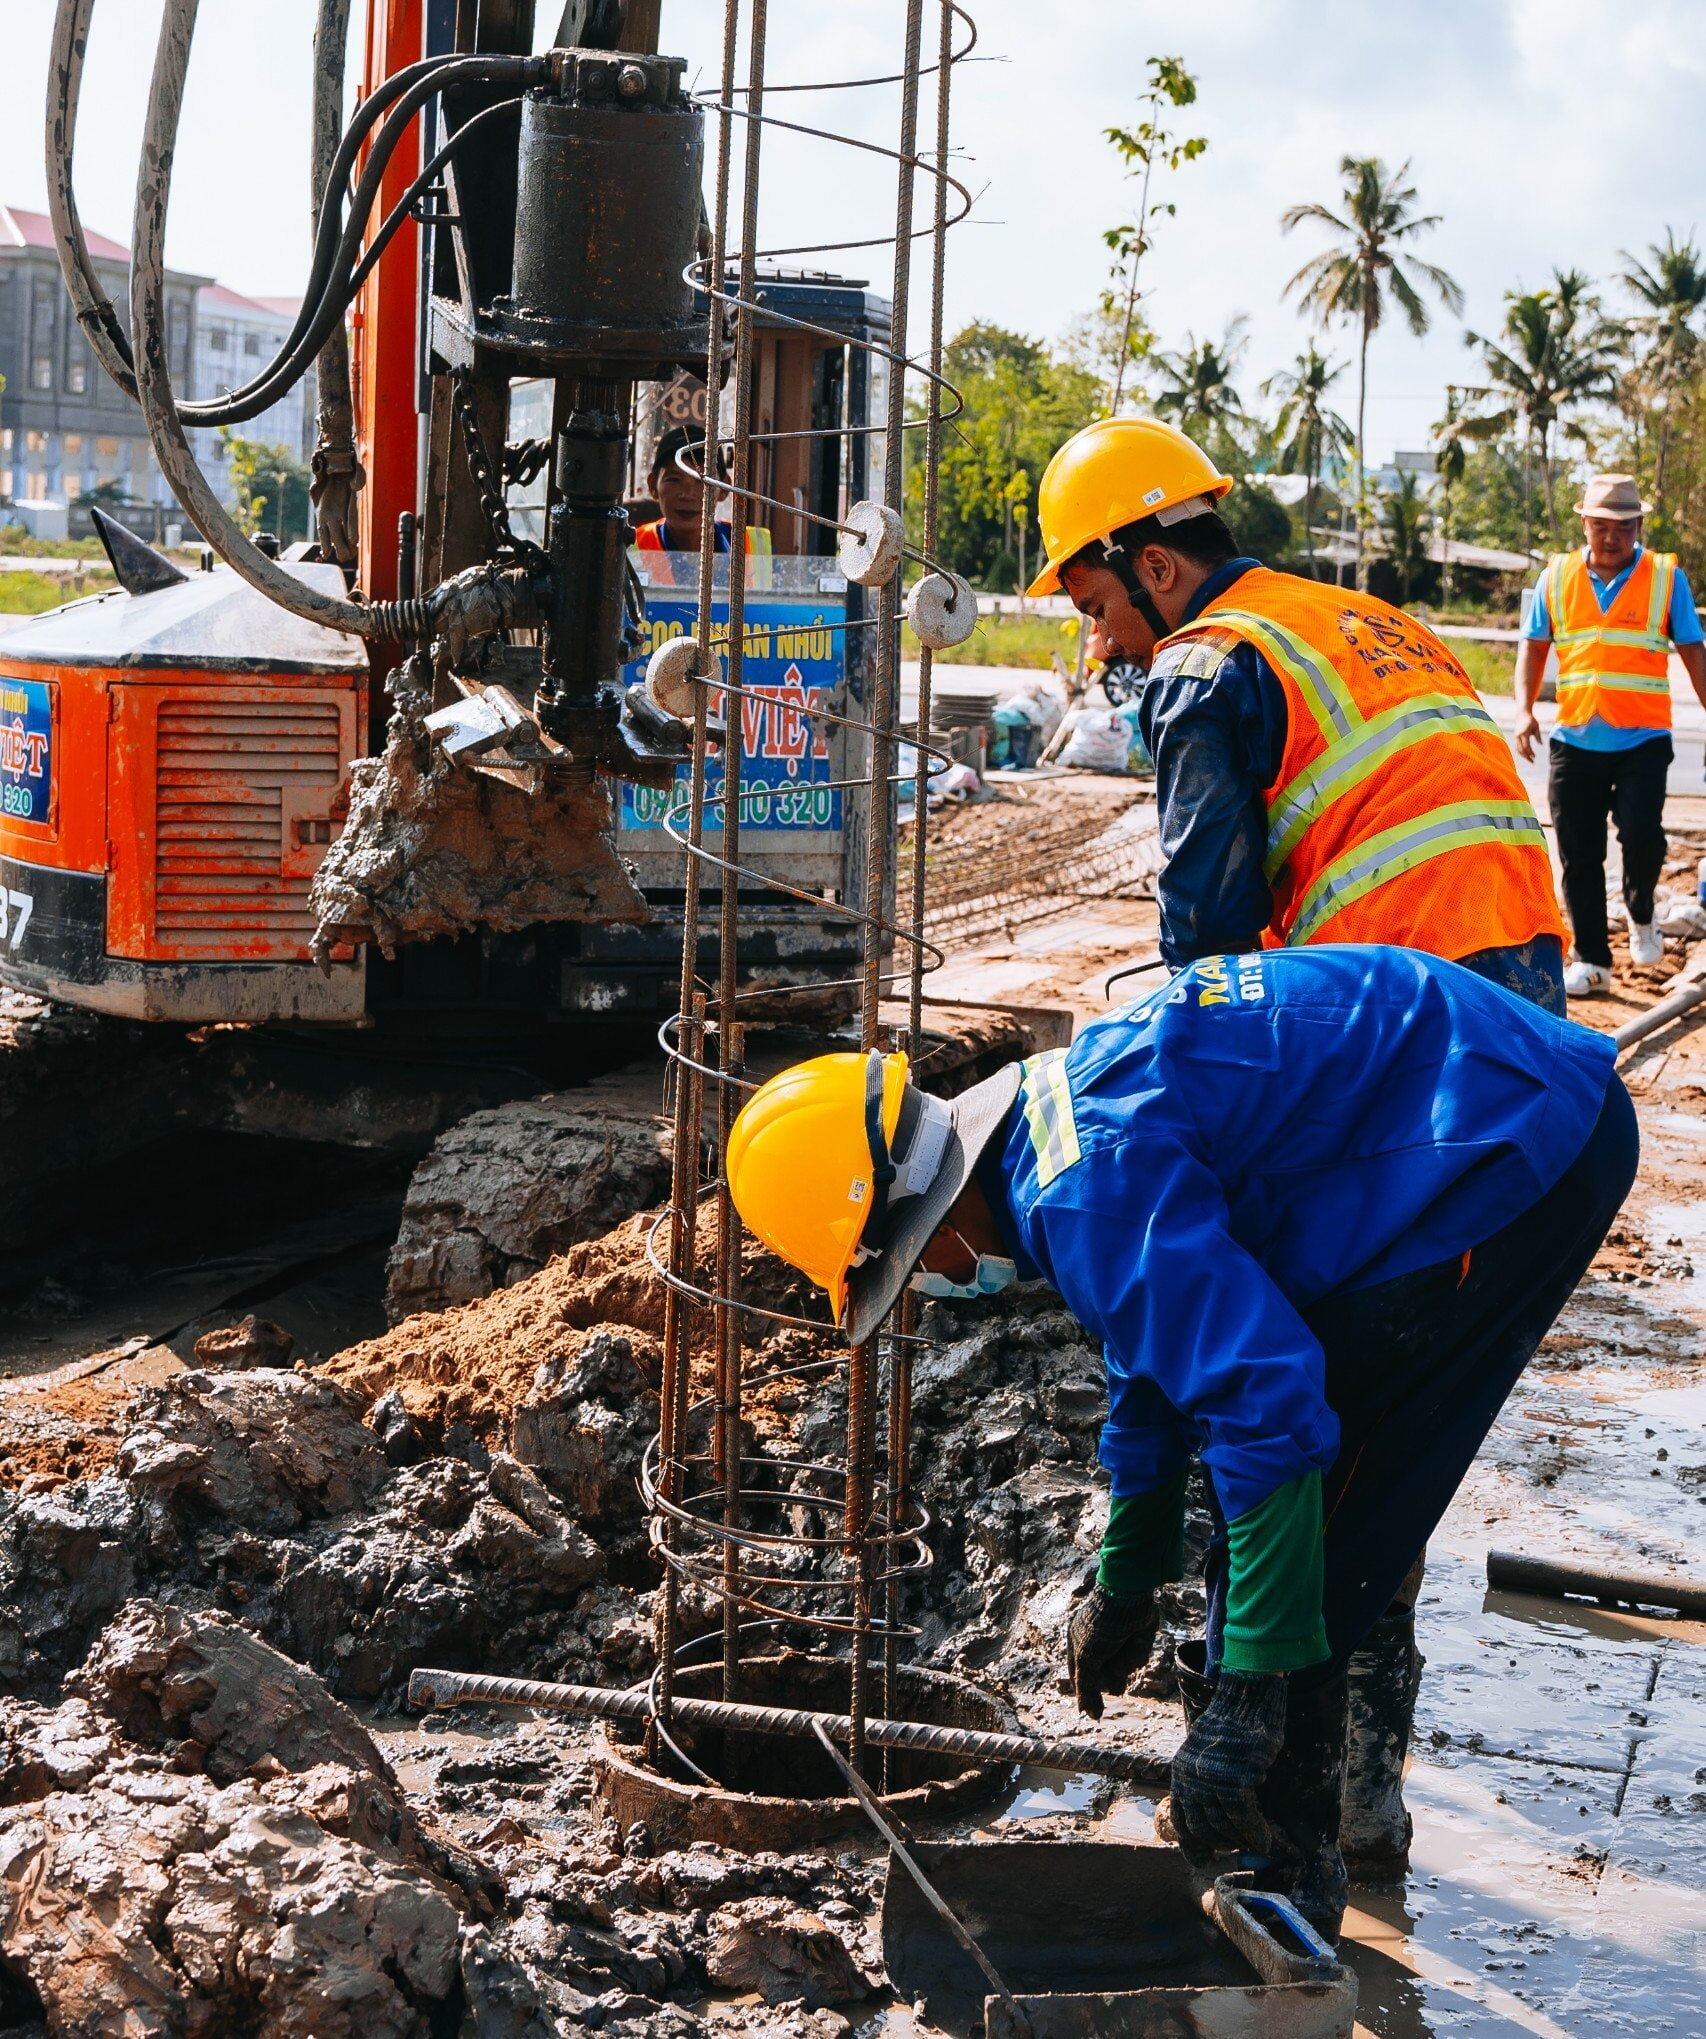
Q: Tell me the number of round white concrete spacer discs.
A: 3